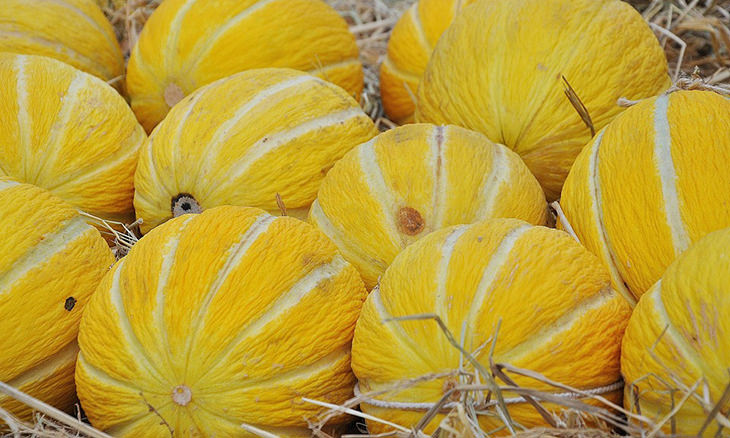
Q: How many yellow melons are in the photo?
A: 12